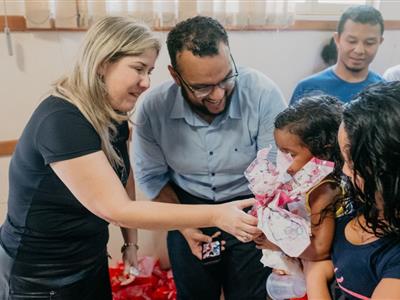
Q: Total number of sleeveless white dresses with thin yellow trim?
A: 1